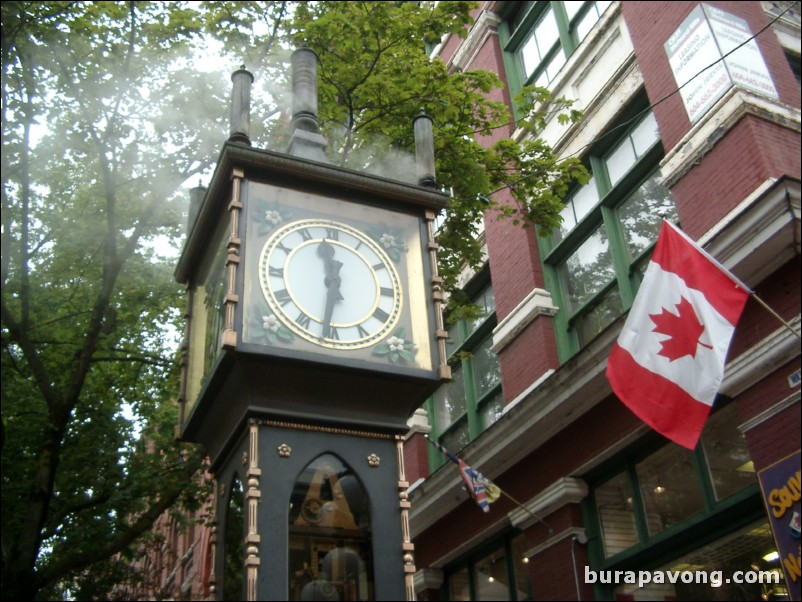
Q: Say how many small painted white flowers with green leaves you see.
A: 4